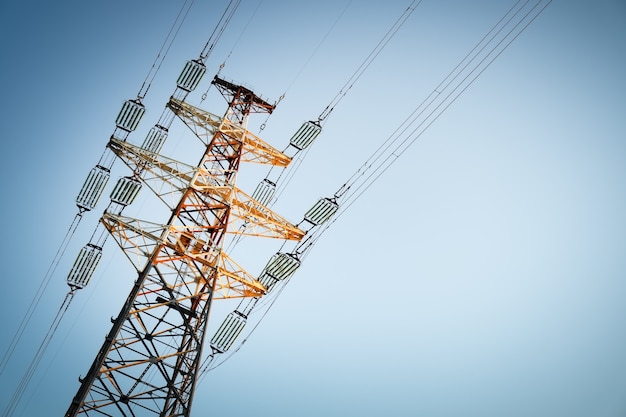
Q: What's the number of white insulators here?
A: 12